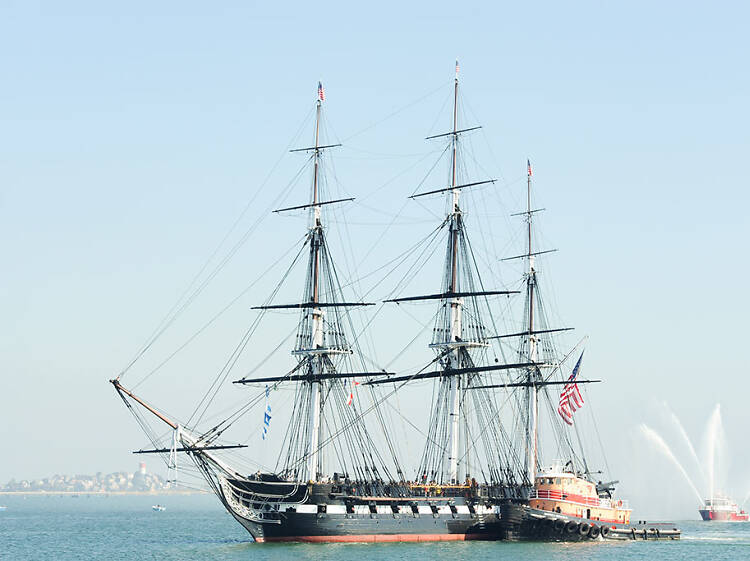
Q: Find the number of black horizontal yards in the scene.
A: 13